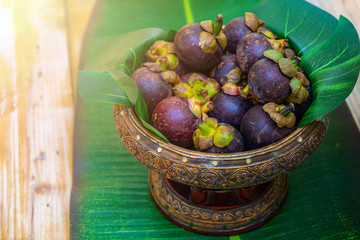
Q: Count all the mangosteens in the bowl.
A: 13